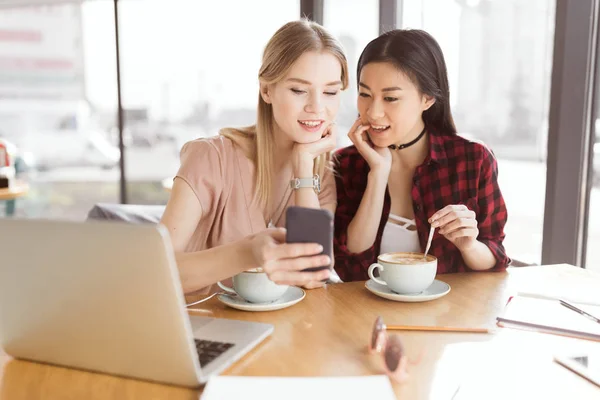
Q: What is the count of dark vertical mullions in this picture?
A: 4